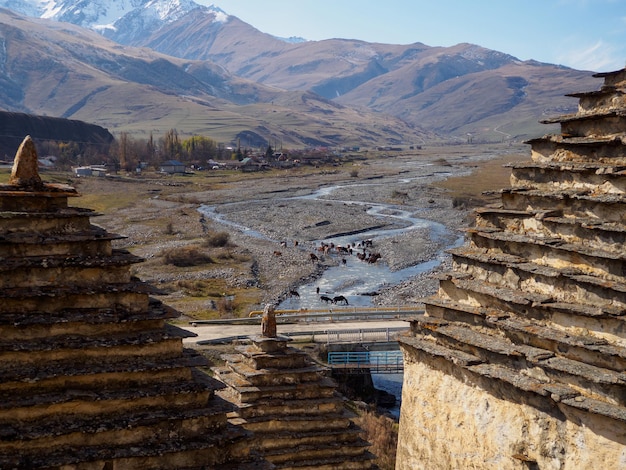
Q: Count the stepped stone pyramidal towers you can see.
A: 3